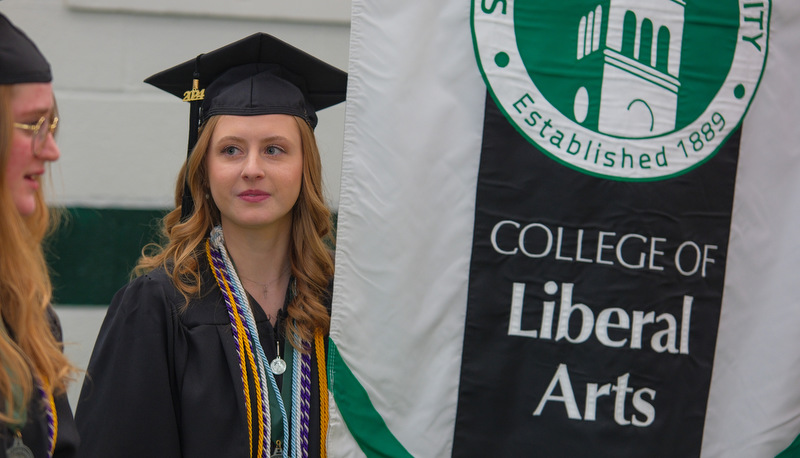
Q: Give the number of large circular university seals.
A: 1